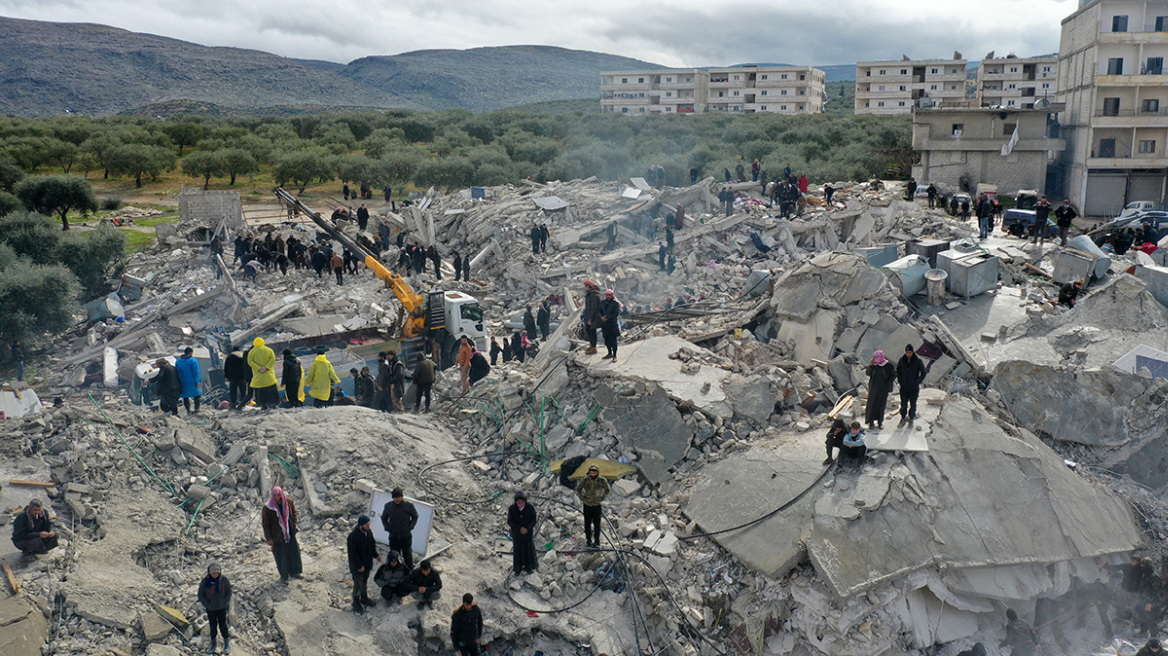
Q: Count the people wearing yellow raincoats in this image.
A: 2